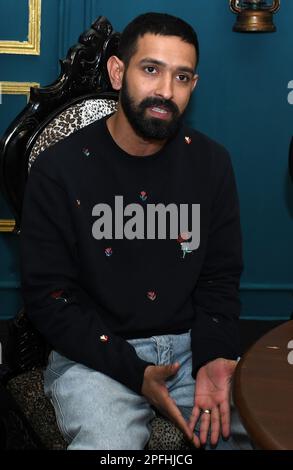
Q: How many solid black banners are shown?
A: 1